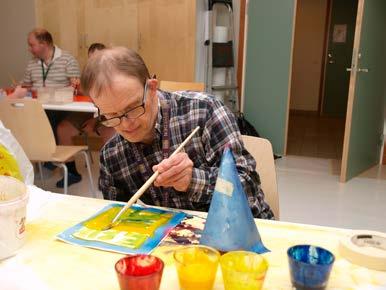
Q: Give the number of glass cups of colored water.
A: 4